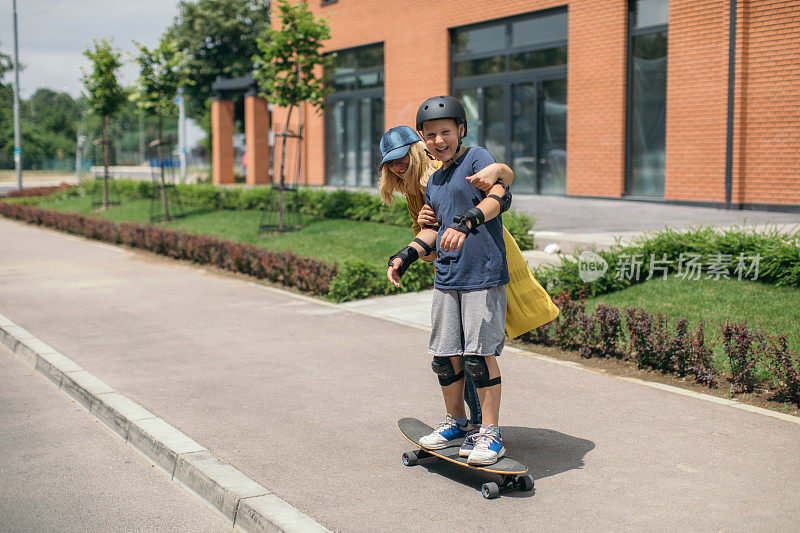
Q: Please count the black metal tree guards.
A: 3